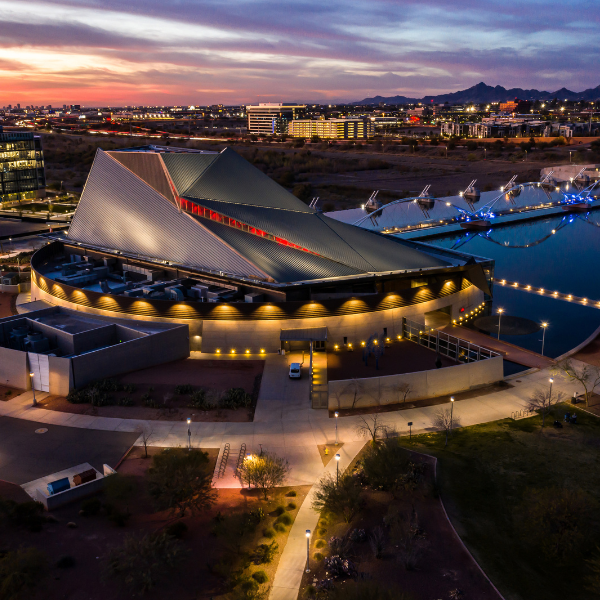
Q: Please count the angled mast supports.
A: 7